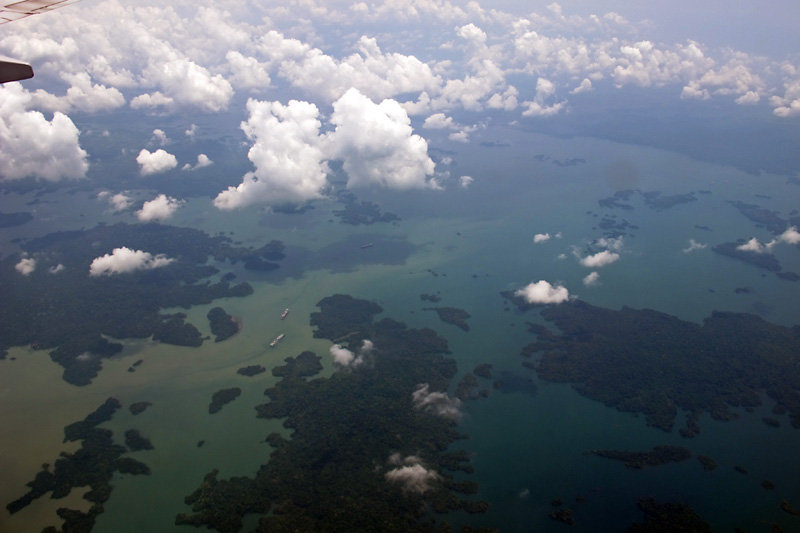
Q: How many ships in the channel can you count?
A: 2